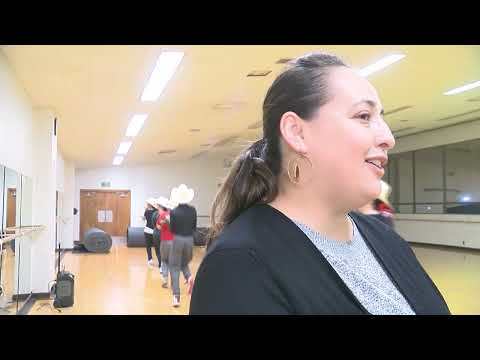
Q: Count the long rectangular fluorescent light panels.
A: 6